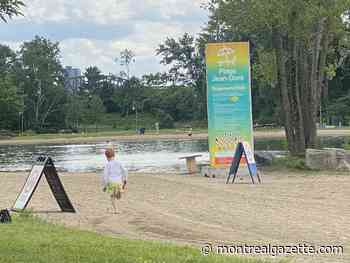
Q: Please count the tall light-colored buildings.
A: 1